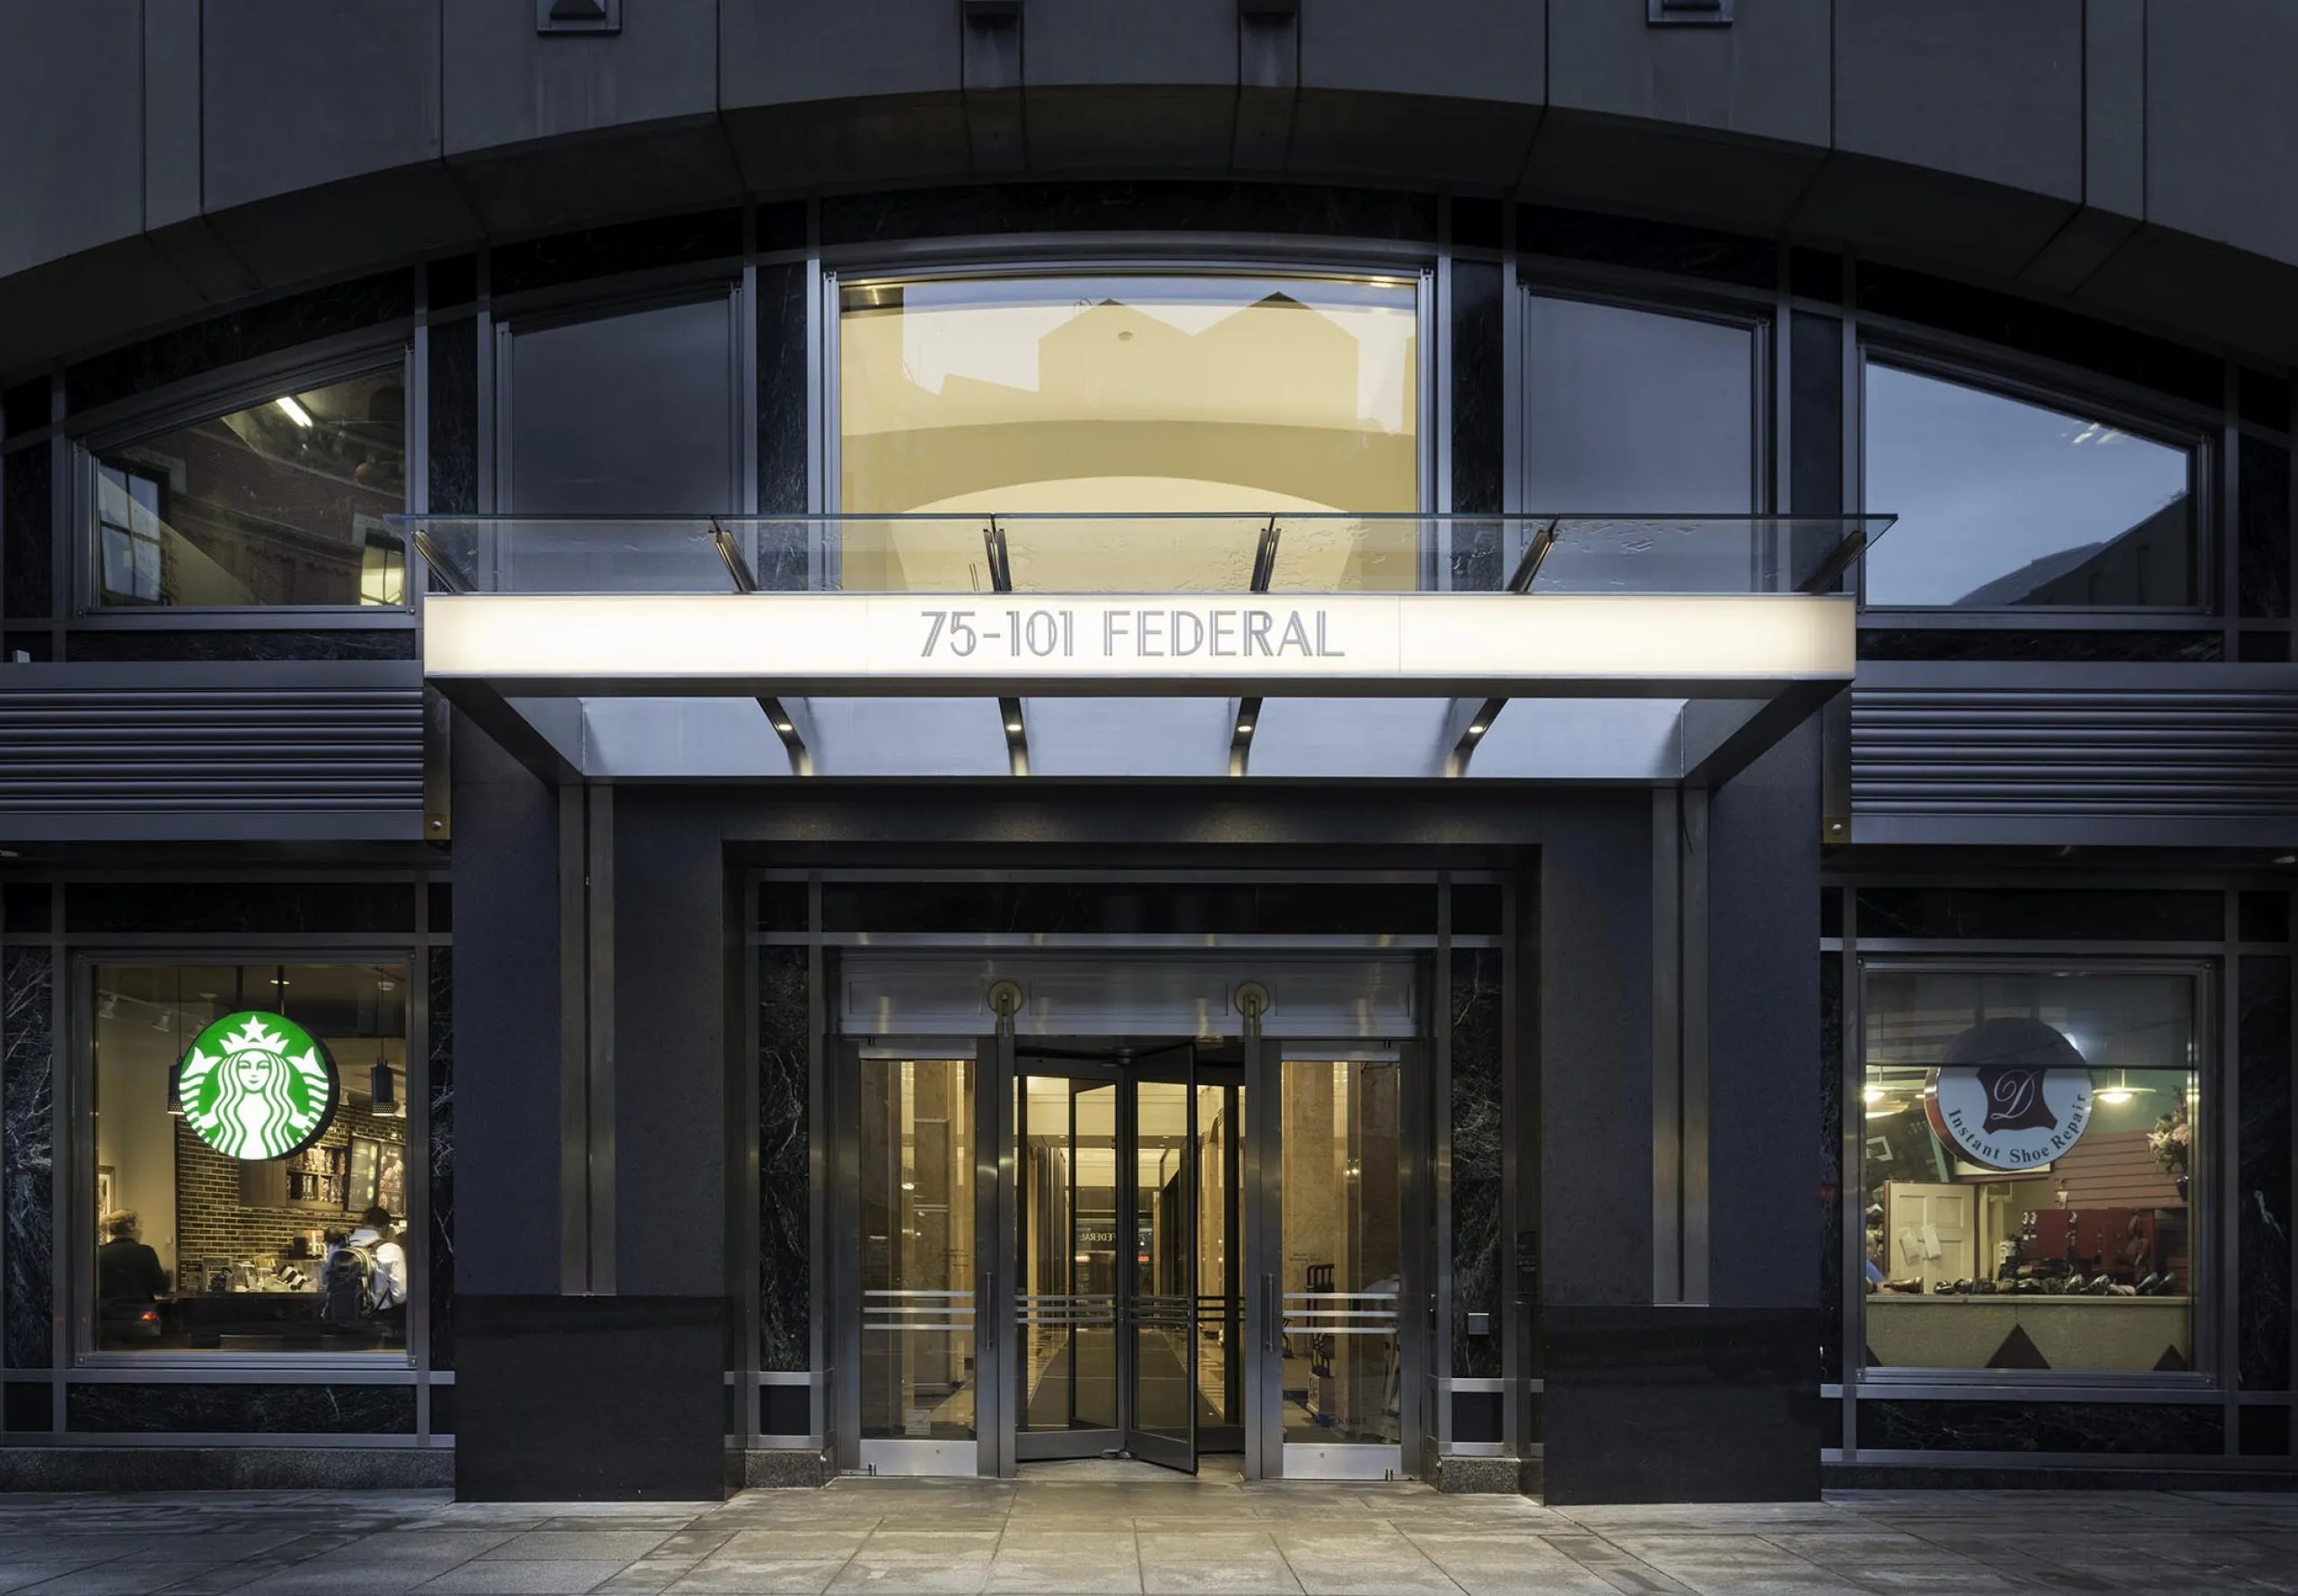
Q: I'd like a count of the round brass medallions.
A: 2